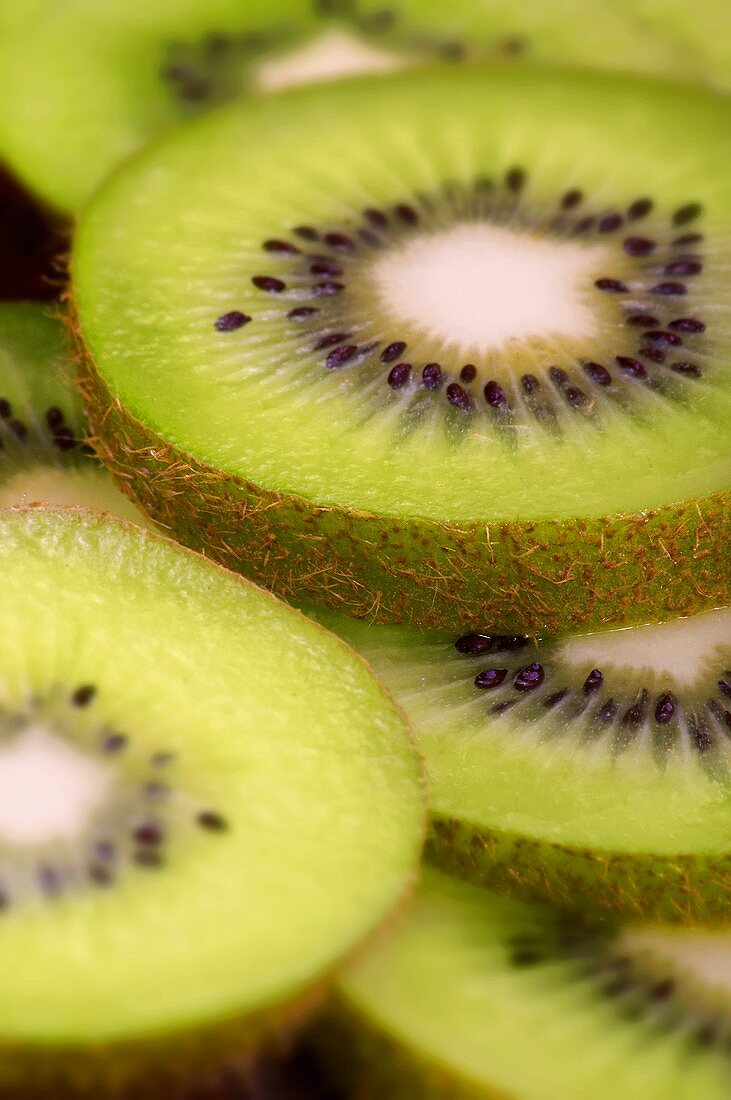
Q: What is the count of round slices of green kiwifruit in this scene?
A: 6